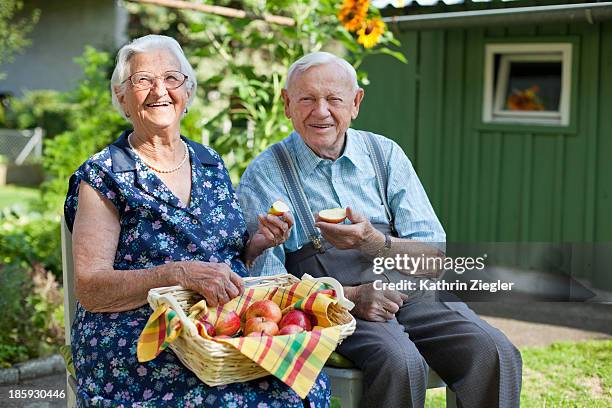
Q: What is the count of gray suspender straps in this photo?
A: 2